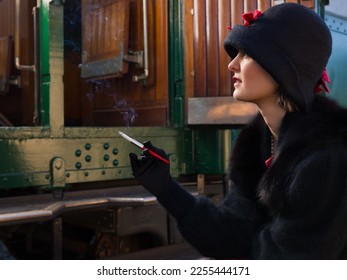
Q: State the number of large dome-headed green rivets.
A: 8